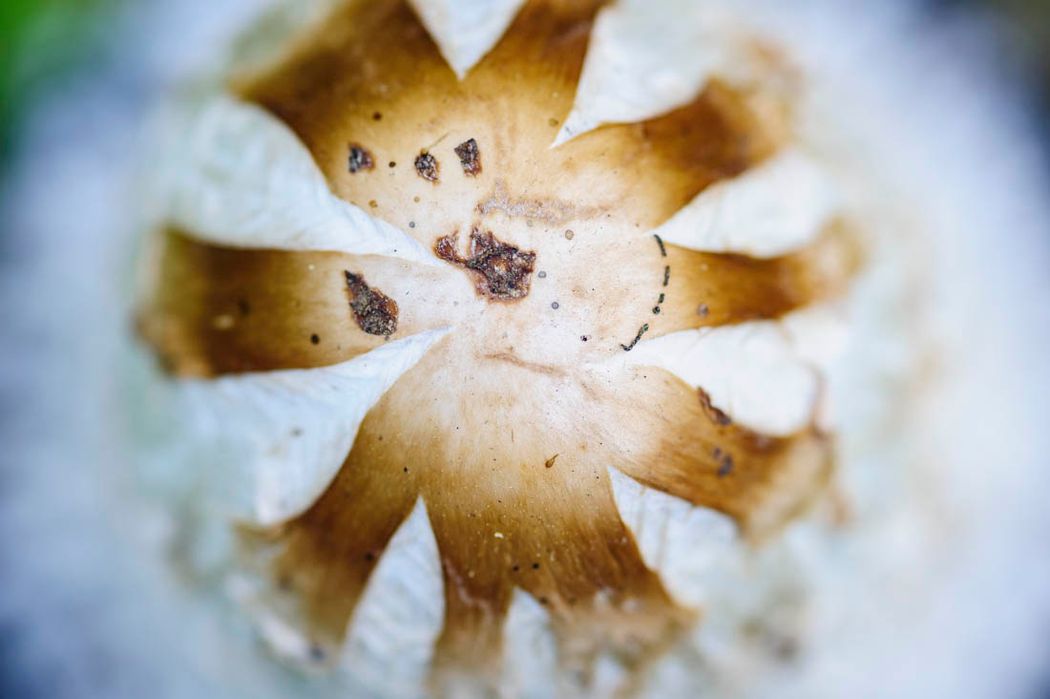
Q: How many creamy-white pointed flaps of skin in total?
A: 9